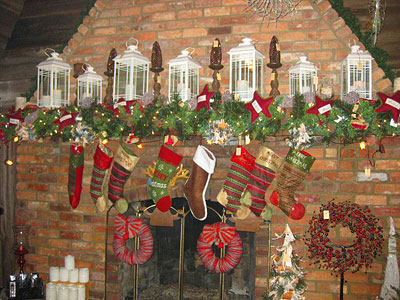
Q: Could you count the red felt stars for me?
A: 7